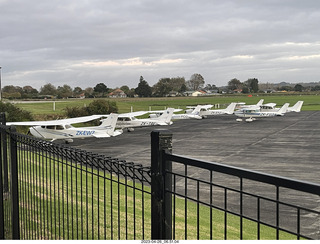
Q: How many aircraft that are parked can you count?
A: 7